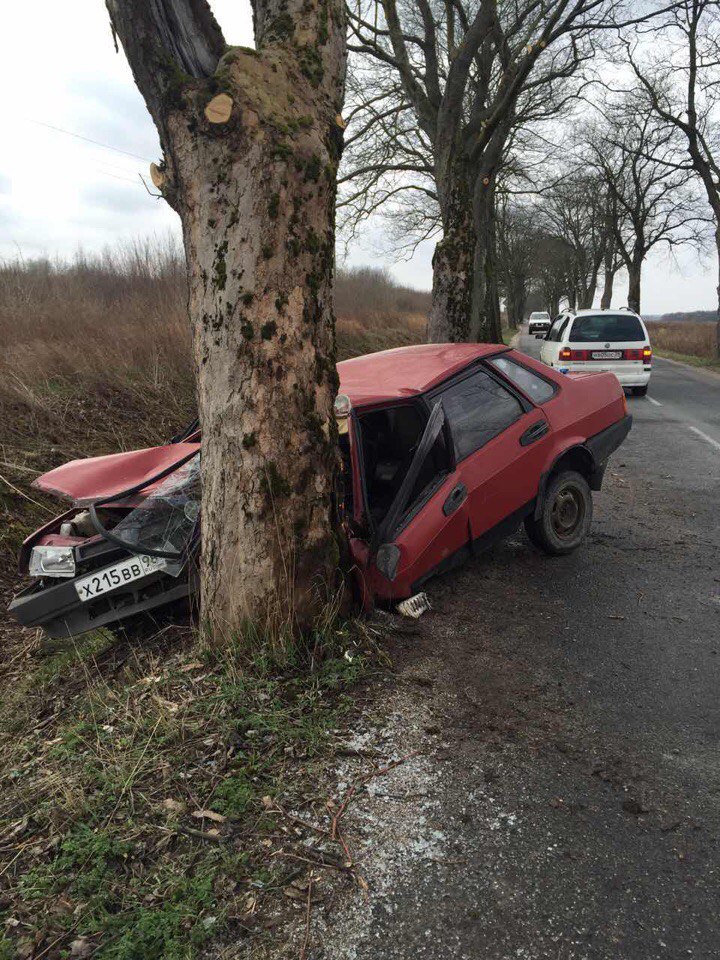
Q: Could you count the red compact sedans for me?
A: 1